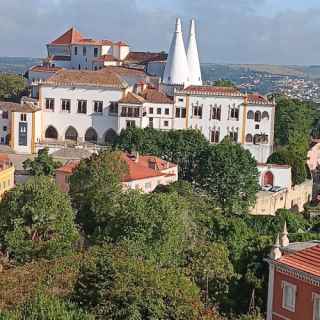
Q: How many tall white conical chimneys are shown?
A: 2